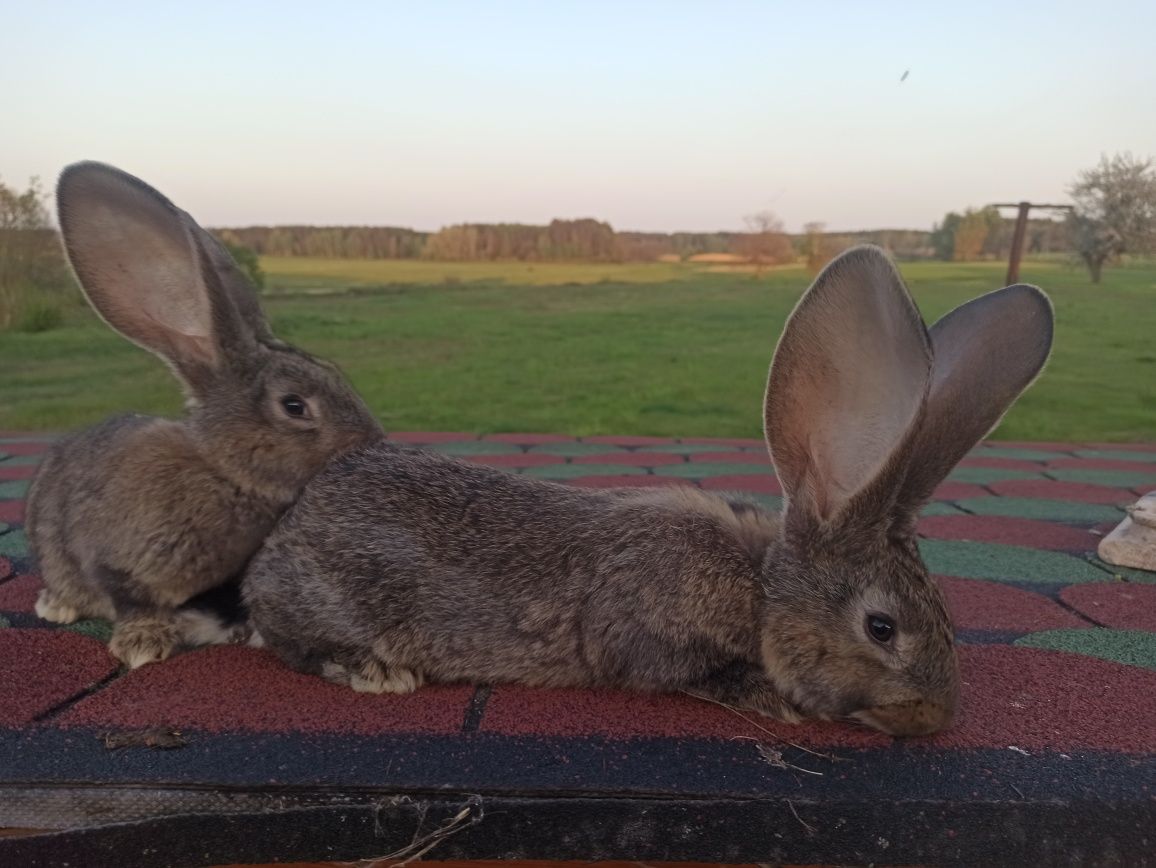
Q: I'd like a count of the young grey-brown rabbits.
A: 2